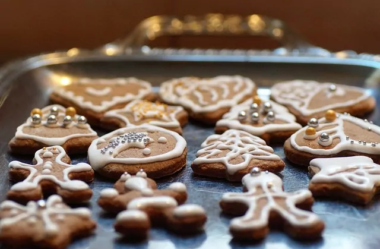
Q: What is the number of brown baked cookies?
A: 14